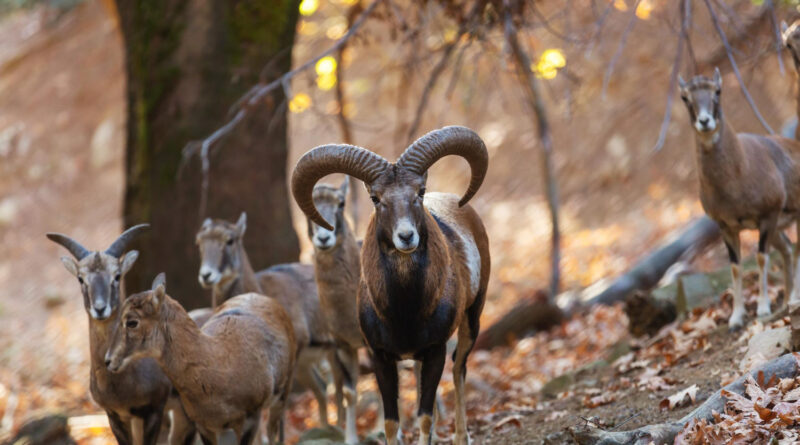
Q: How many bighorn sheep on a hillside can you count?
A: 7